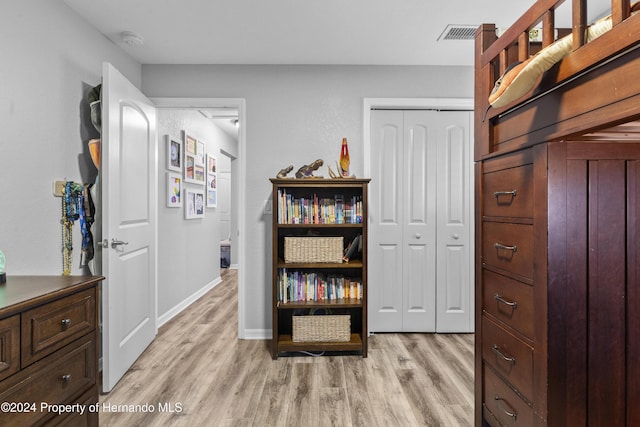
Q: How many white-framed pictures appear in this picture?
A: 5